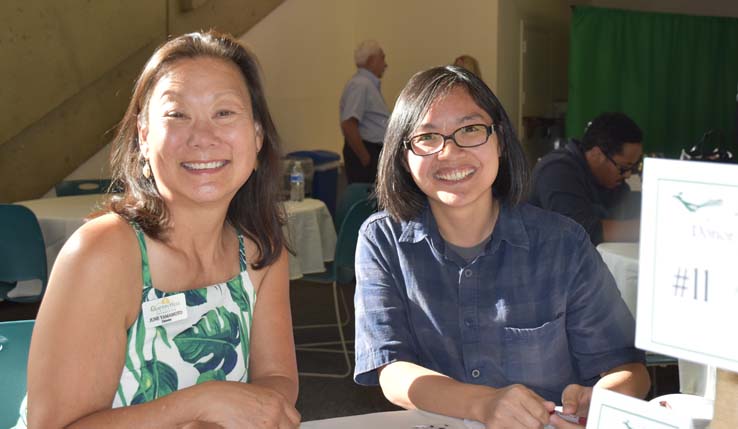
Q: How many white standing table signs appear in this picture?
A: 2